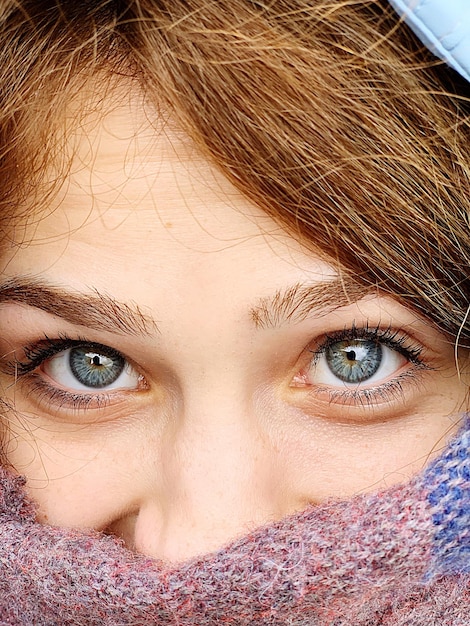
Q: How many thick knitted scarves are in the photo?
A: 1